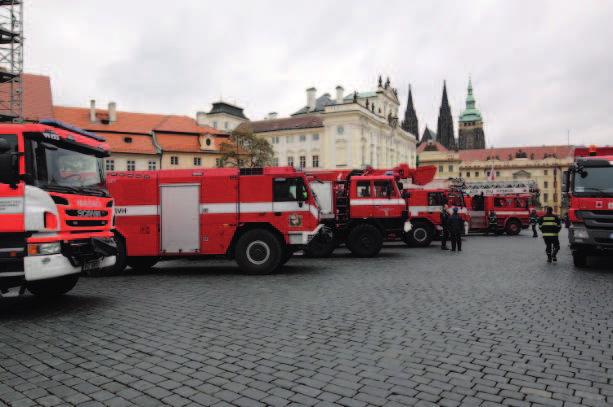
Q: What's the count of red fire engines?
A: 6